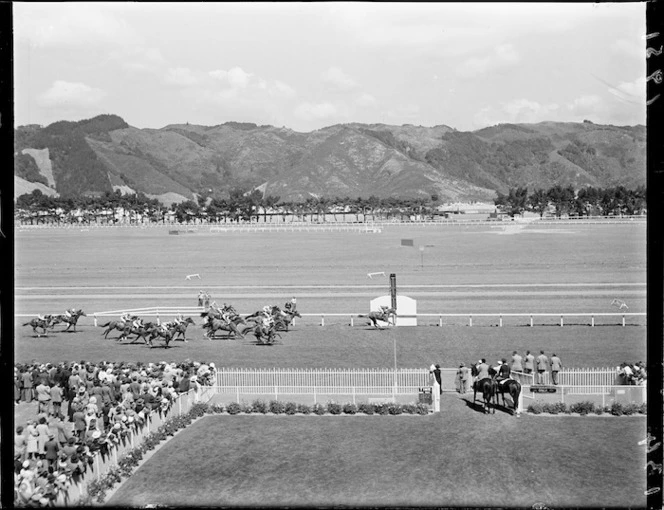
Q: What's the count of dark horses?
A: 2